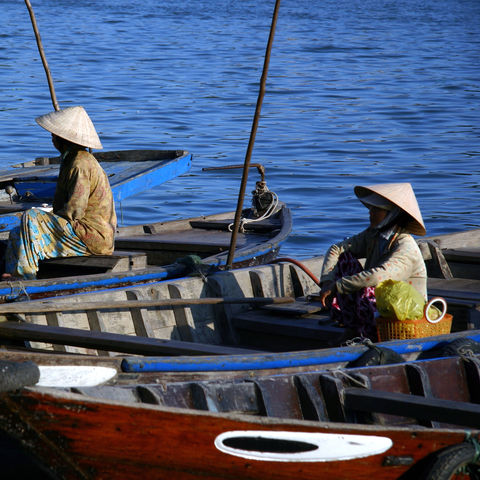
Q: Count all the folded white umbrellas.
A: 0